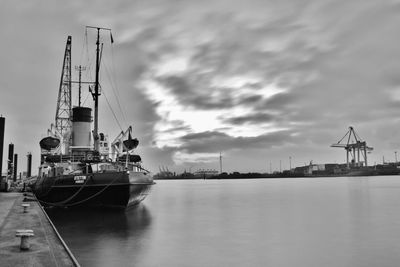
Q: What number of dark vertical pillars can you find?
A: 4